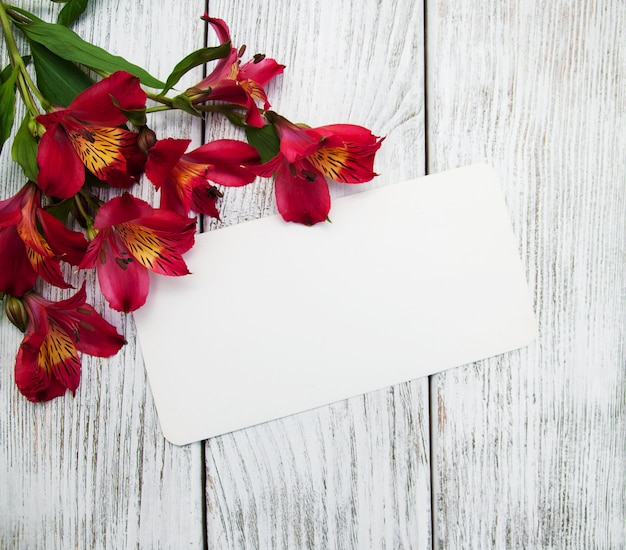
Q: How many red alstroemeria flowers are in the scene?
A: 7